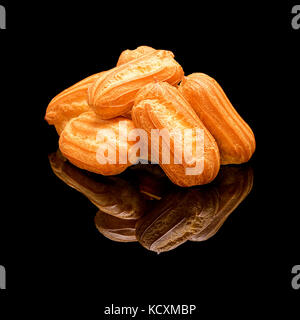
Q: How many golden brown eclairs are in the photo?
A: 6